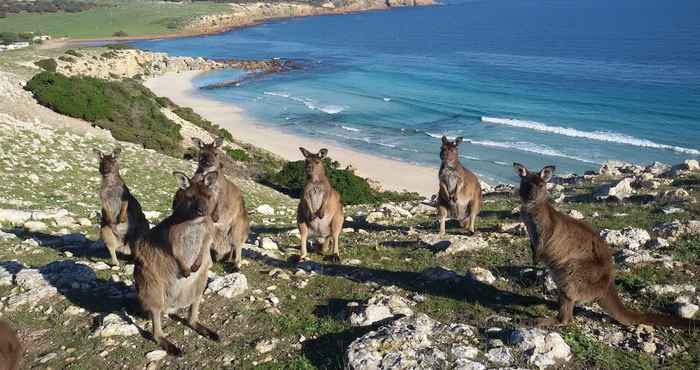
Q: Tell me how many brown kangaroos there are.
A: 6